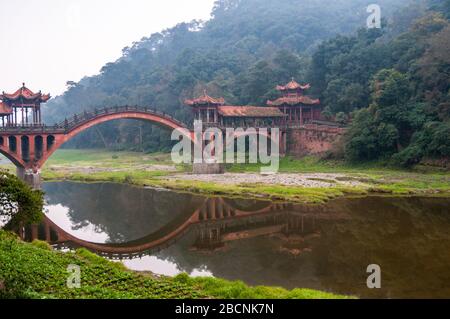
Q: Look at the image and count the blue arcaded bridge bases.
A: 0